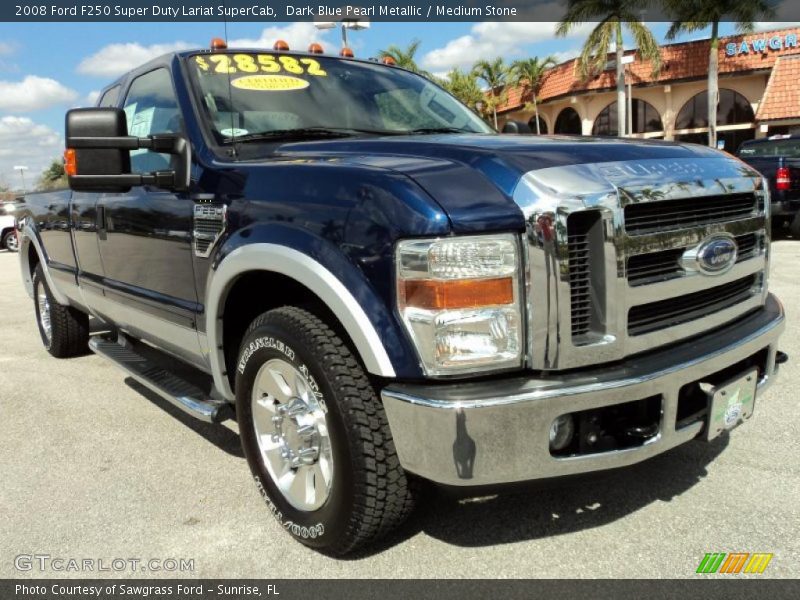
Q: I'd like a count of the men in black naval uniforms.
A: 0